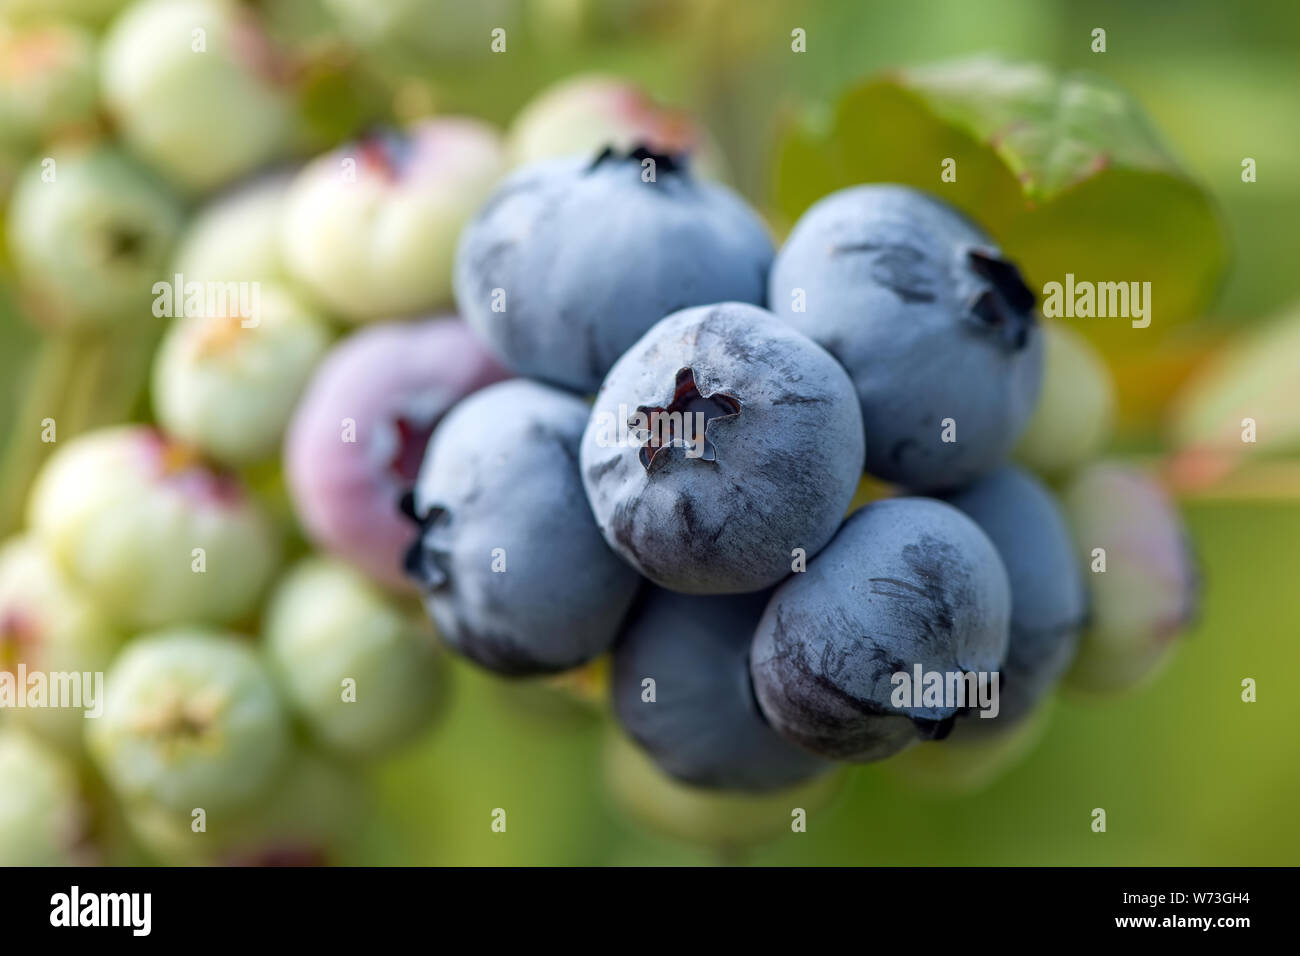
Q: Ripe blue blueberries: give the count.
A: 7